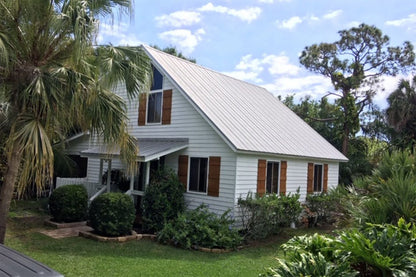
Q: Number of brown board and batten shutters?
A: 8